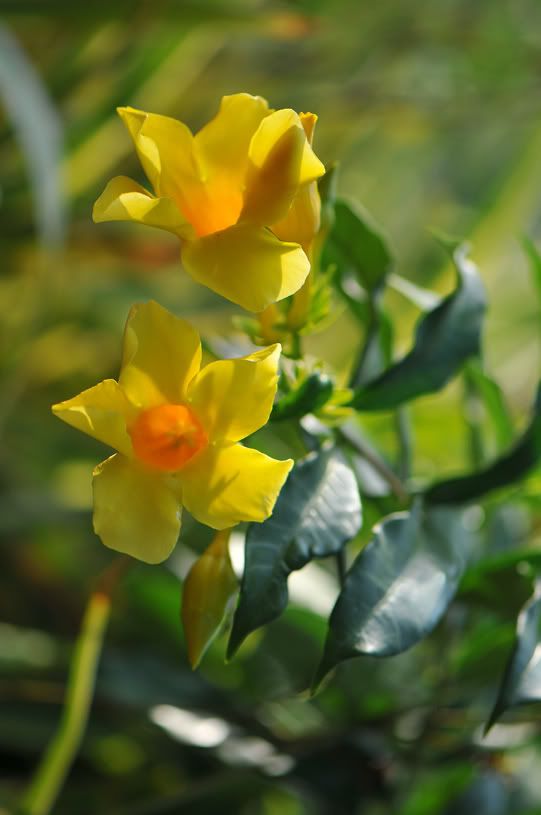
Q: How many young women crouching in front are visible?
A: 0